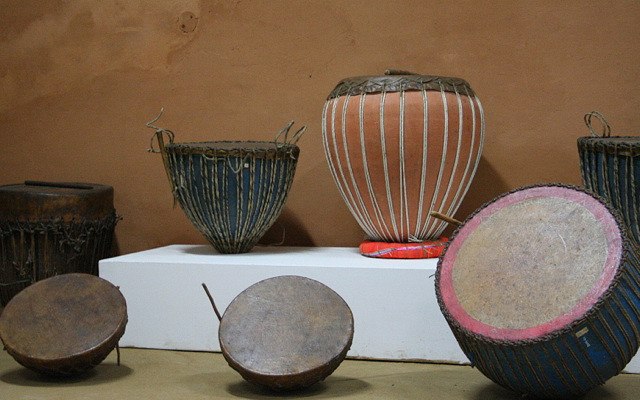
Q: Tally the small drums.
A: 2